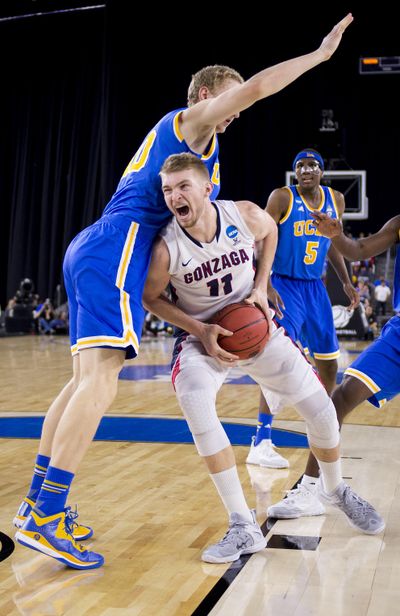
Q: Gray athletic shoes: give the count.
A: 2